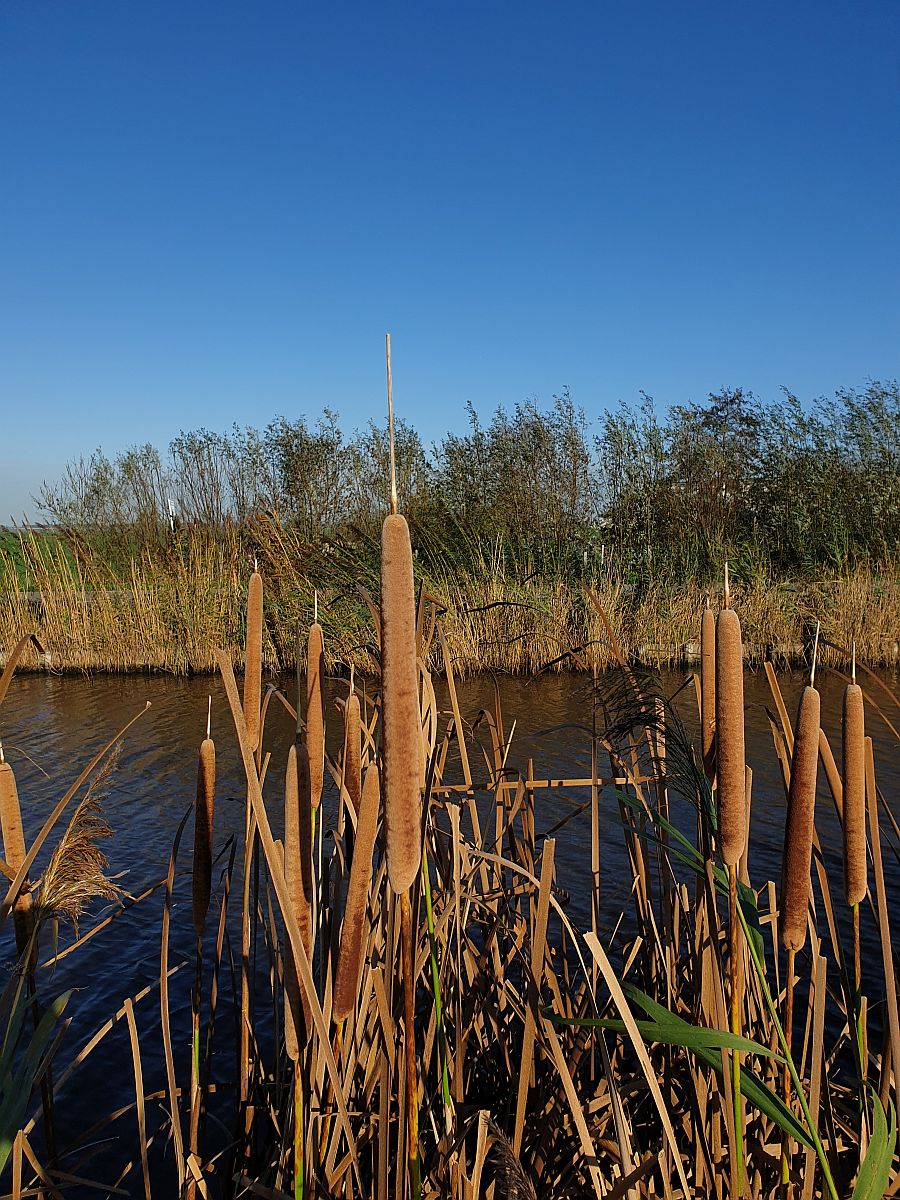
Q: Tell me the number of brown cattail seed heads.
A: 12